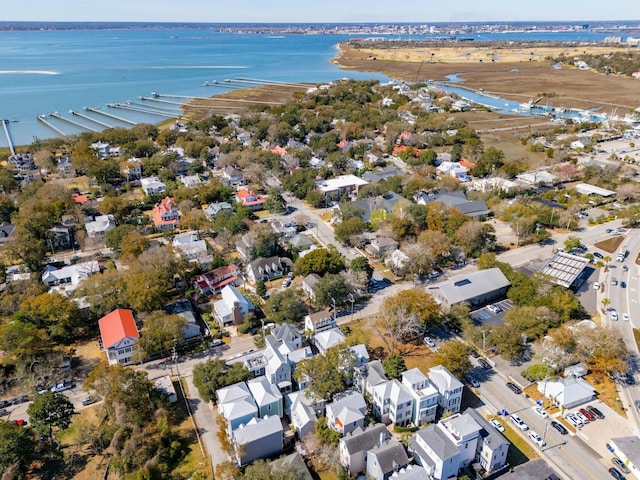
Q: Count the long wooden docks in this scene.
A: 14